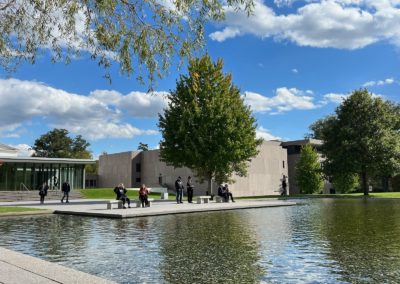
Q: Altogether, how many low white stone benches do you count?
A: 4